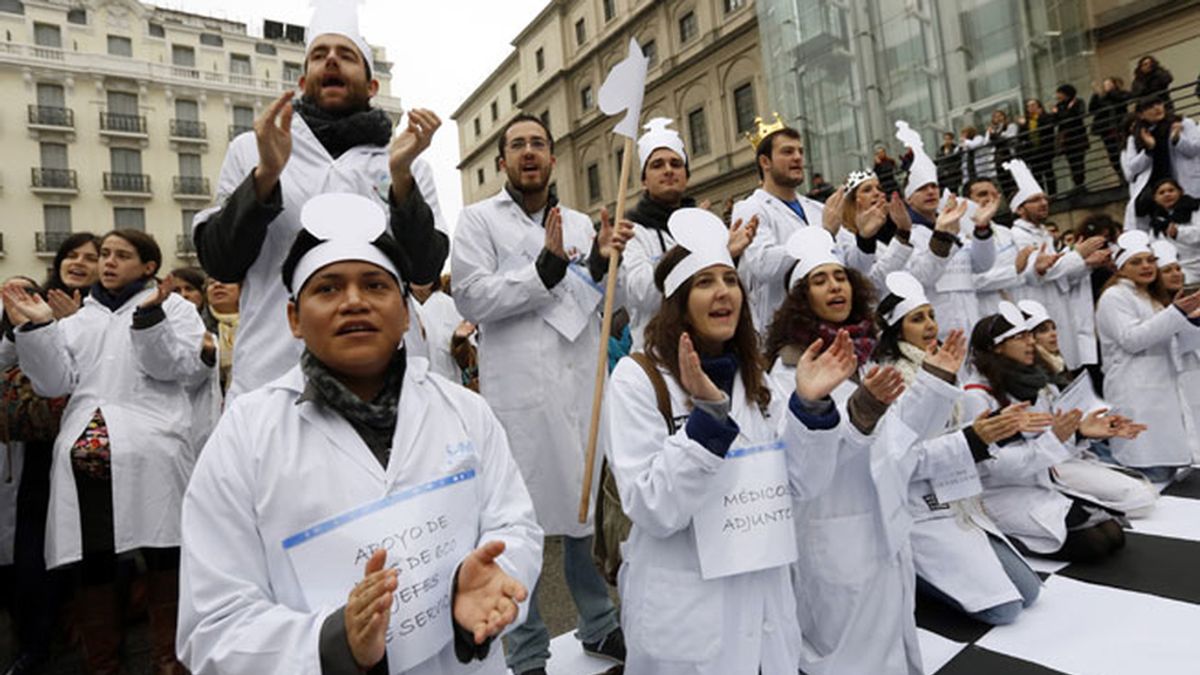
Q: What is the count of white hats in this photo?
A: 12